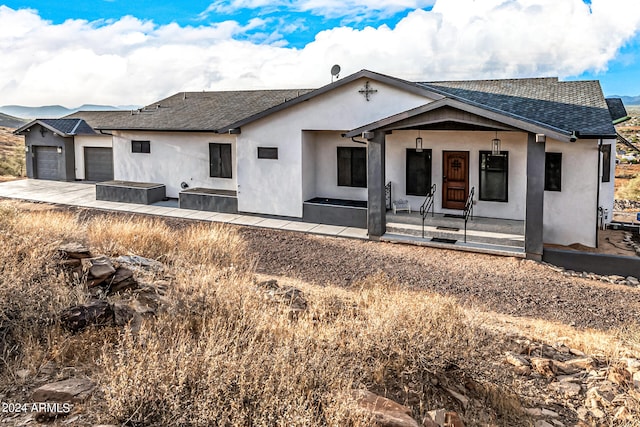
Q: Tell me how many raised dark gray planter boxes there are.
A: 3